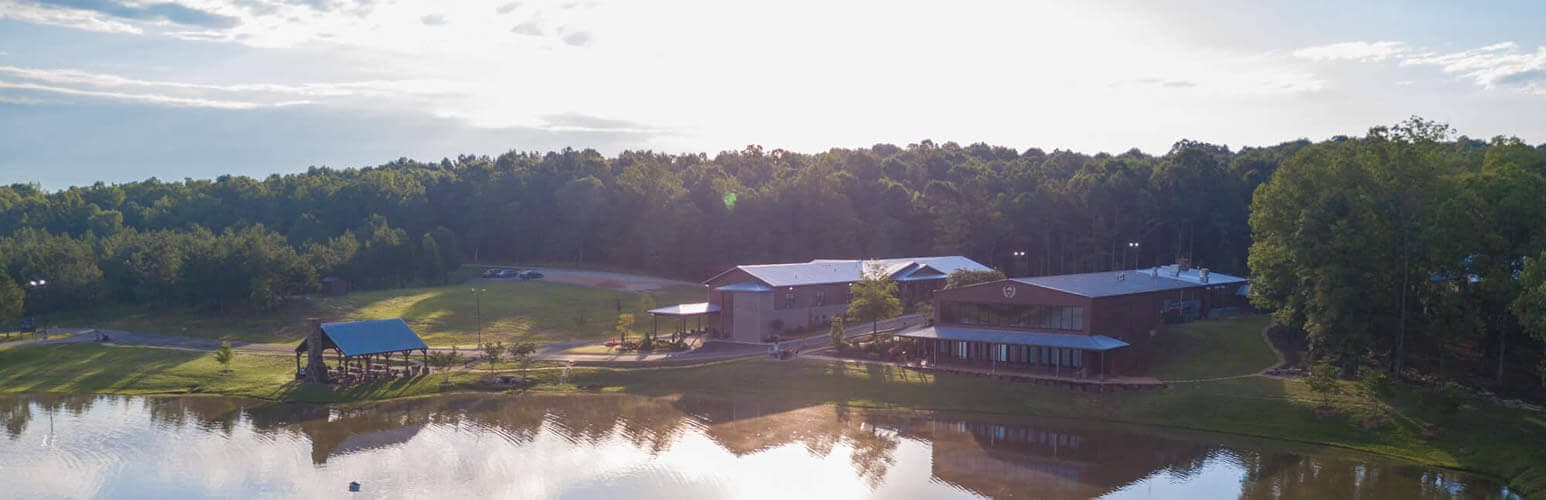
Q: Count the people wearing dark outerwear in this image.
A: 0